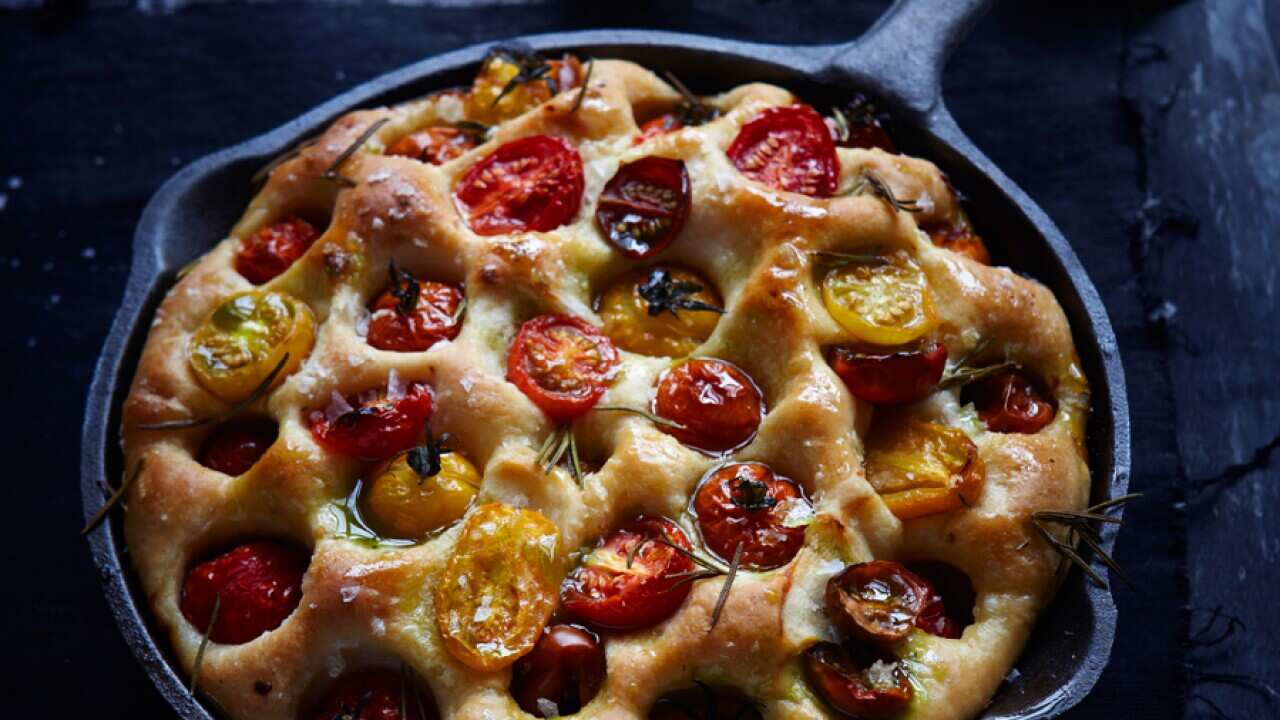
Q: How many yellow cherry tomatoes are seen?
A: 7